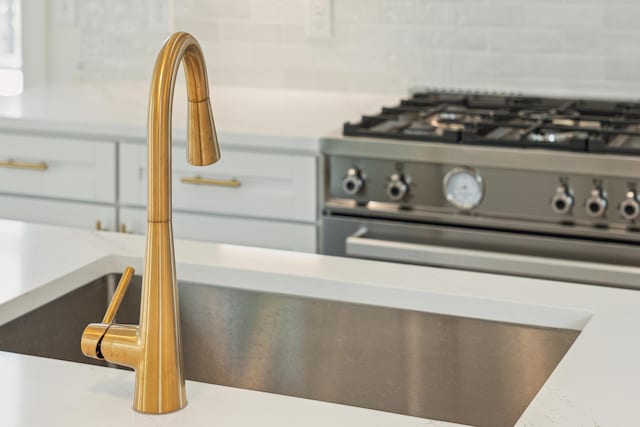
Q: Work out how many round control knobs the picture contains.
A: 5